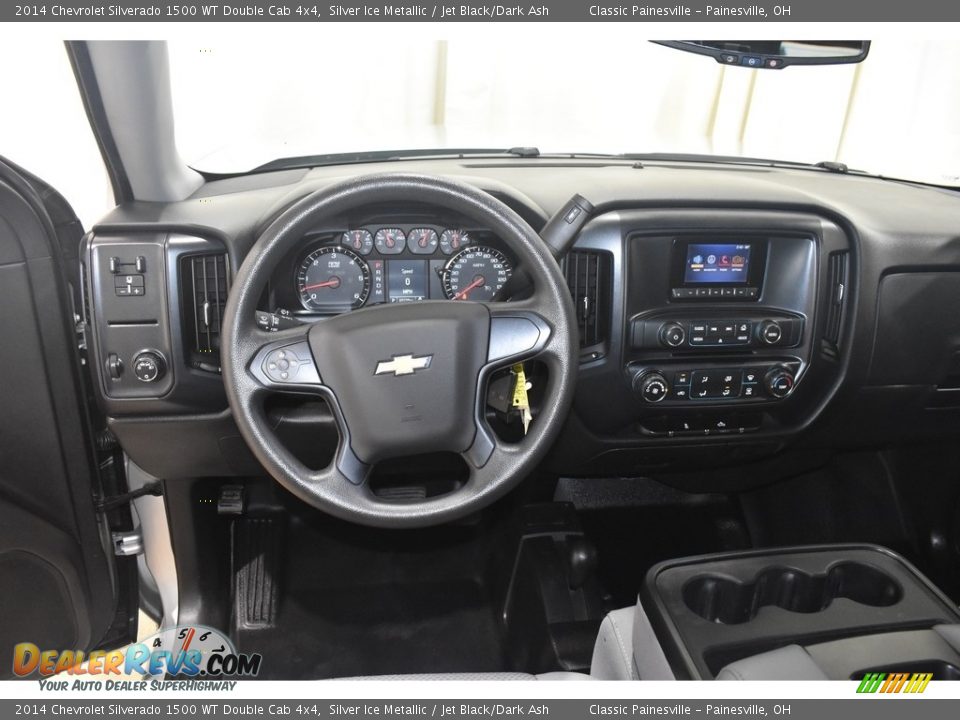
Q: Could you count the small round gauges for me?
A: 4